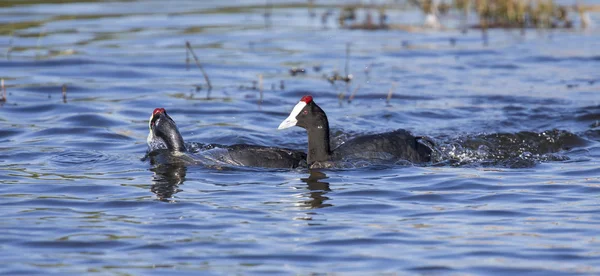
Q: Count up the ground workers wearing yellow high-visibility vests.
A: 0